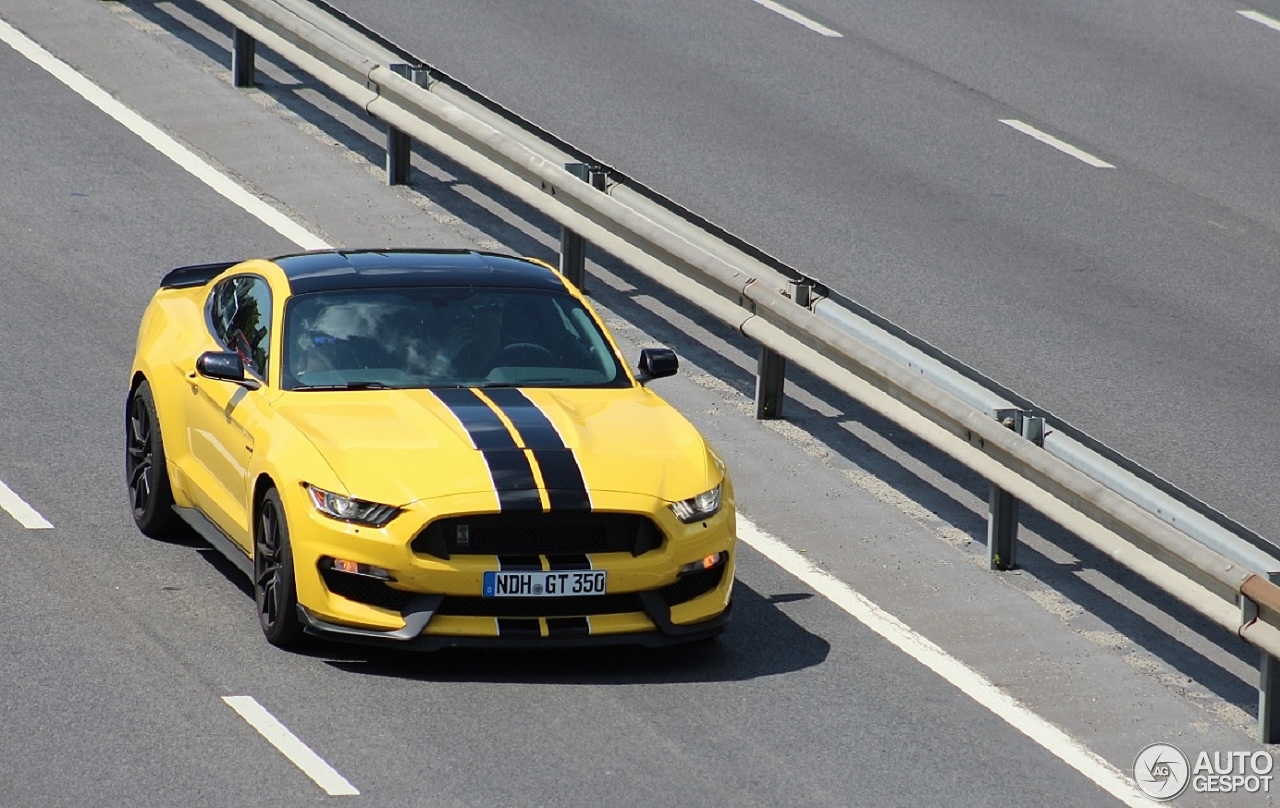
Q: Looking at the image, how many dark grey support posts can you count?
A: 6